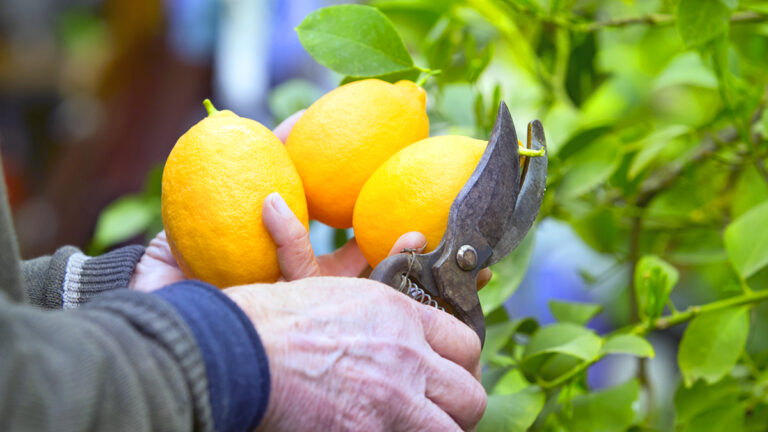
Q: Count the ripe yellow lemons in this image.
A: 3